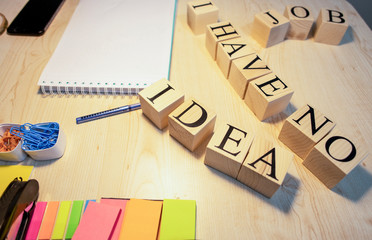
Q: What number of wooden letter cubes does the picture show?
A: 14